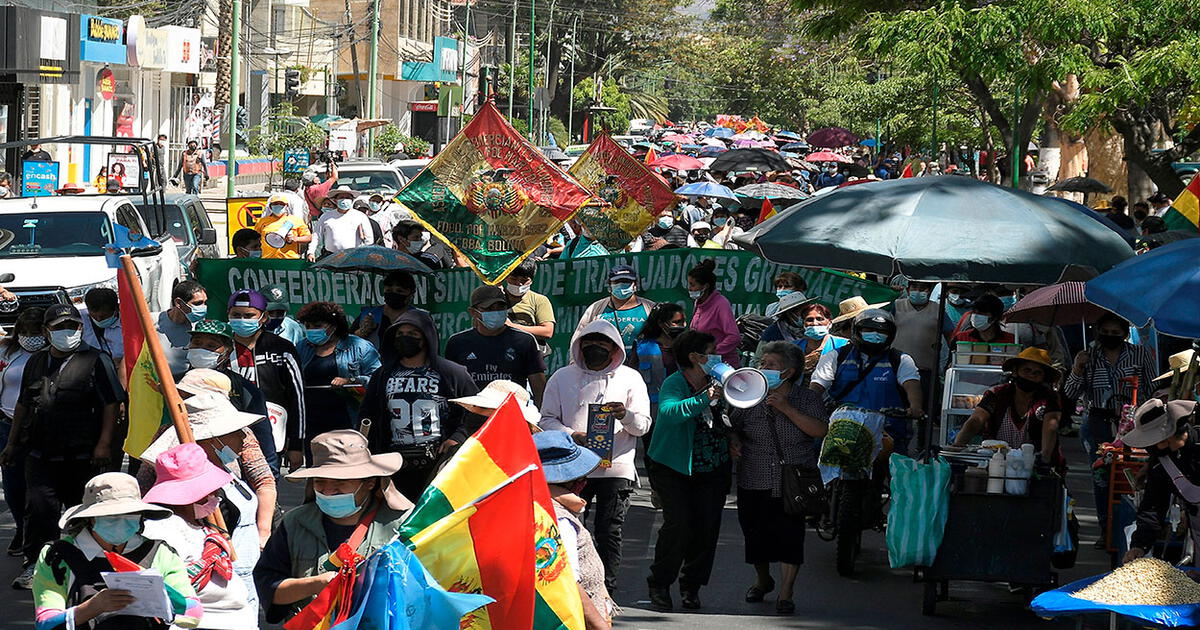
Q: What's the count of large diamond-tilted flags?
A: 2